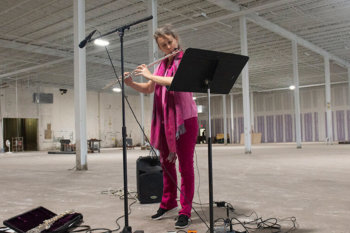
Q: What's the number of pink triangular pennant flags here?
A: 0